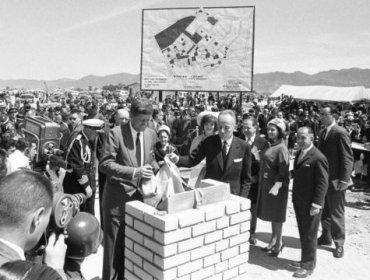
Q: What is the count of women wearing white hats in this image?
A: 3